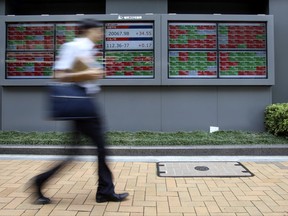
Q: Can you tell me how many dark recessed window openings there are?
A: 2